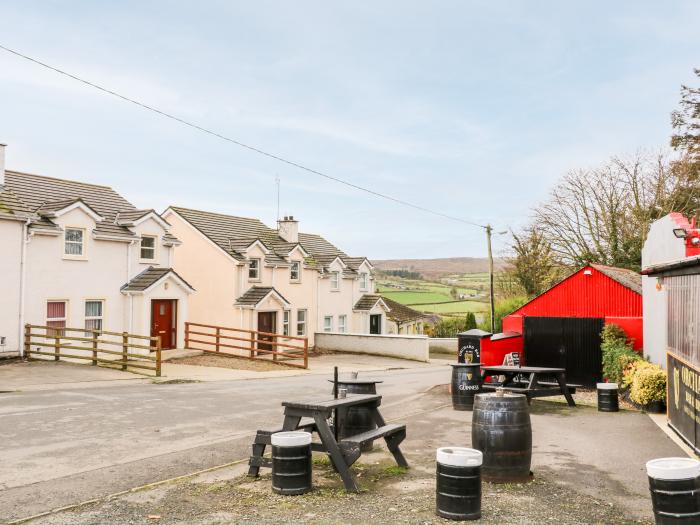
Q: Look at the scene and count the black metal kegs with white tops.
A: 4